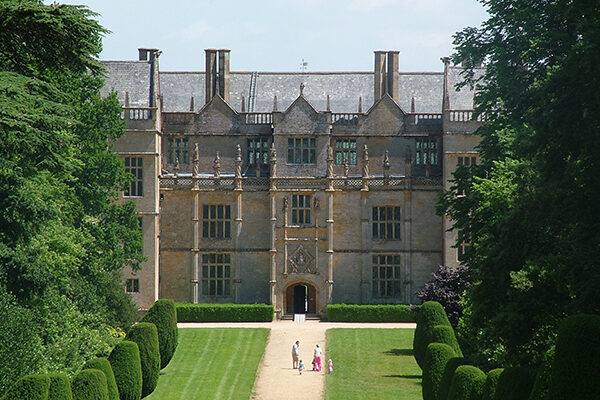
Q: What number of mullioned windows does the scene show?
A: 14